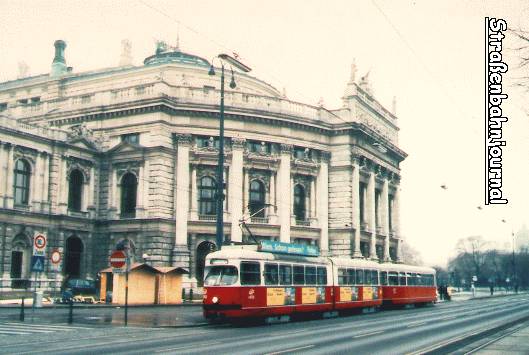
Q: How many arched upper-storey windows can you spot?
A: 6